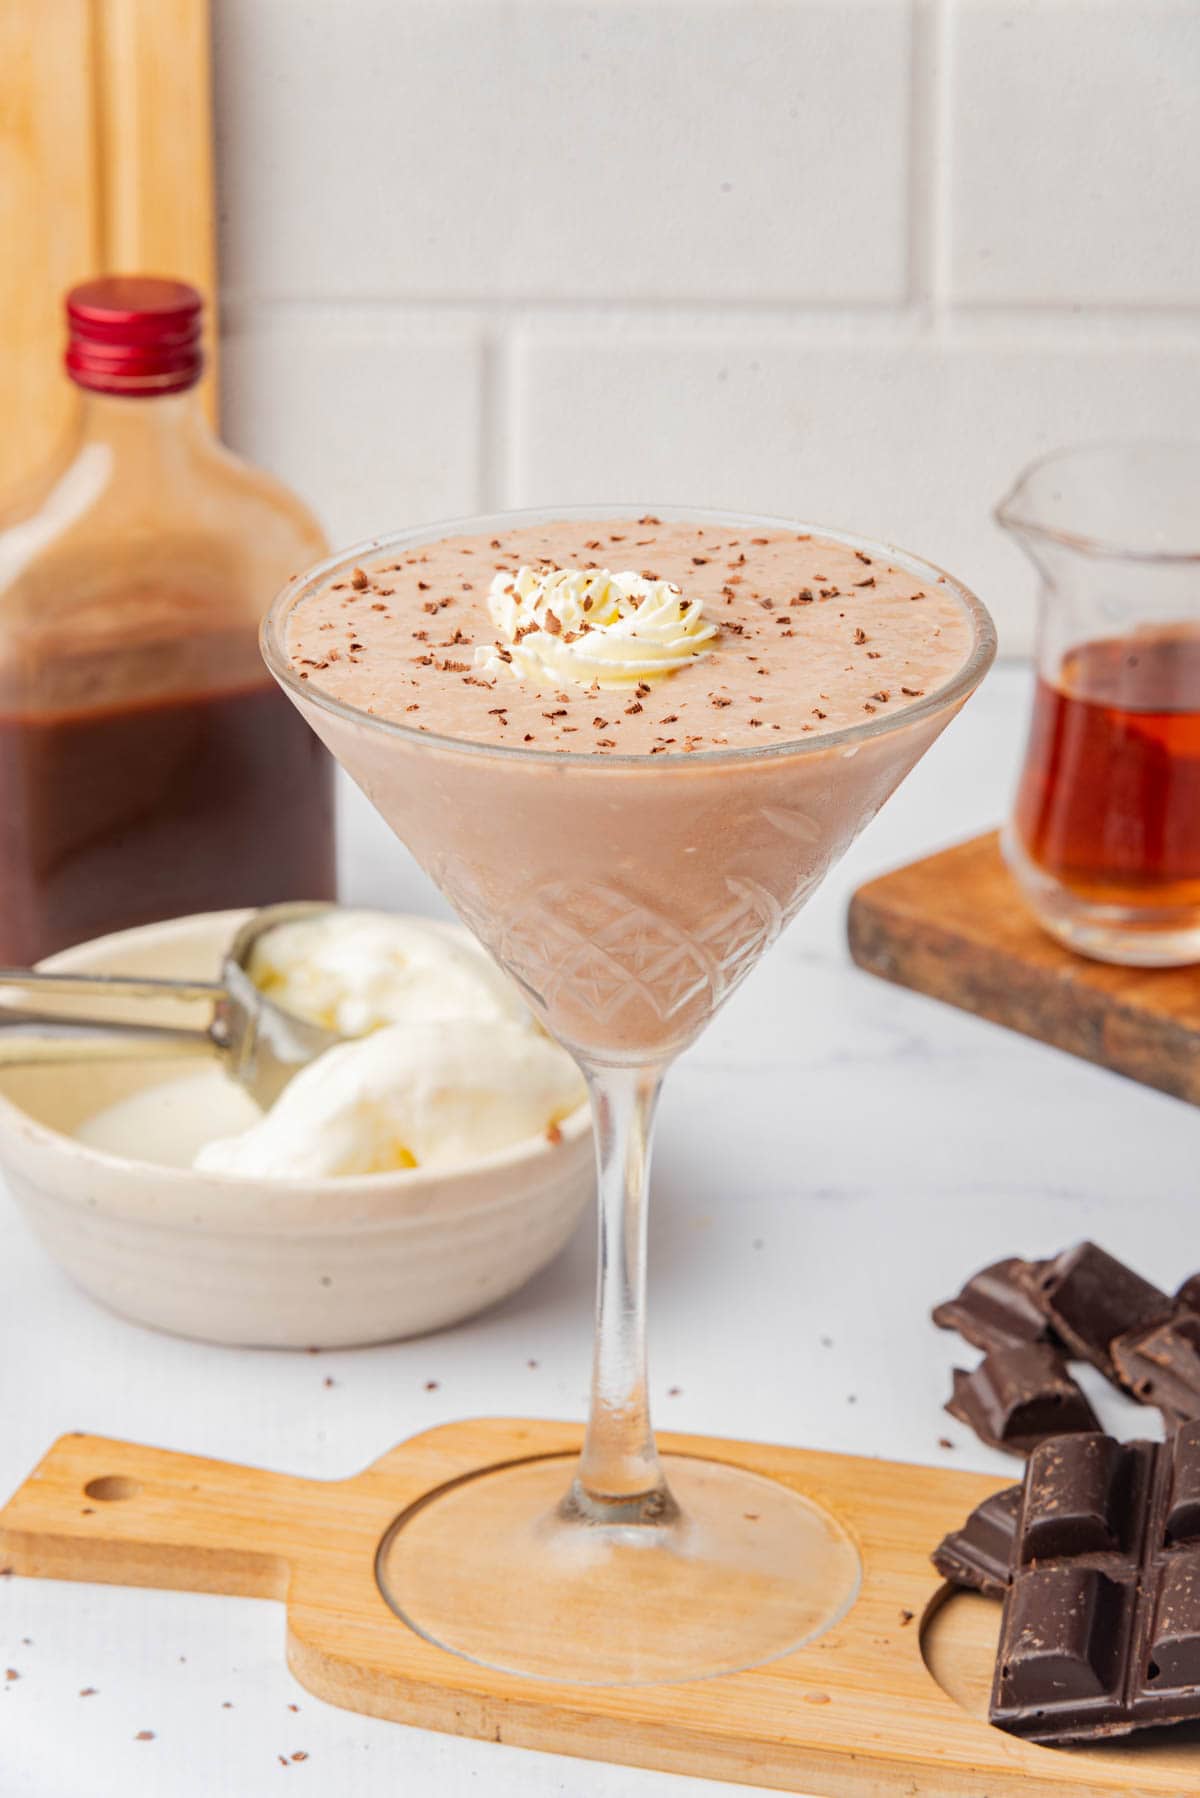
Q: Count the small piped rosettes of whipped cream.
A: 1